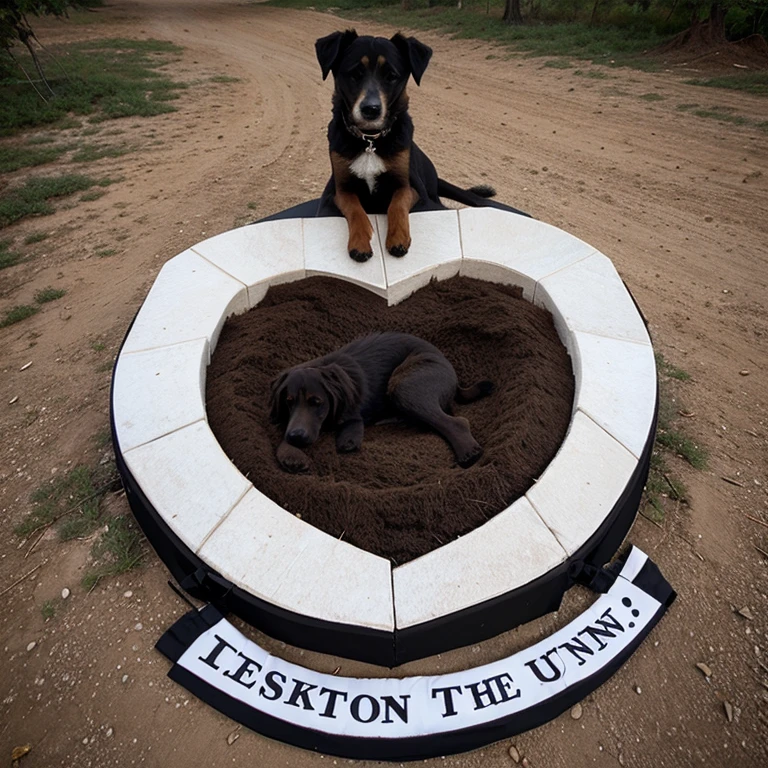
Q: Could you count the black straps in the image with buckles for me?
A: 2